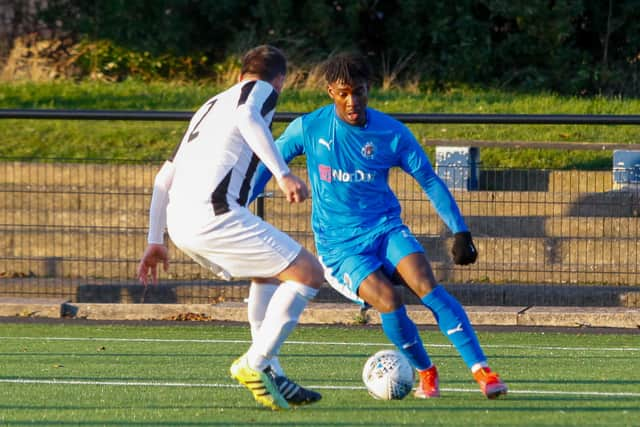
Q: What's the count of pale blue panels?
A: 2